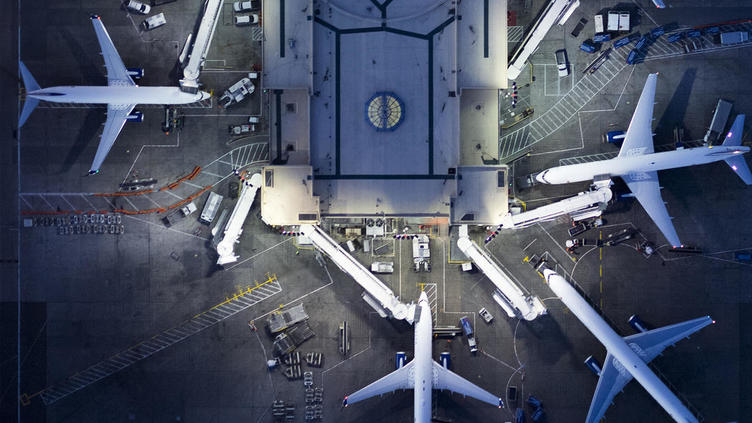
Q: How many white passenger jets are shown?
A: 4